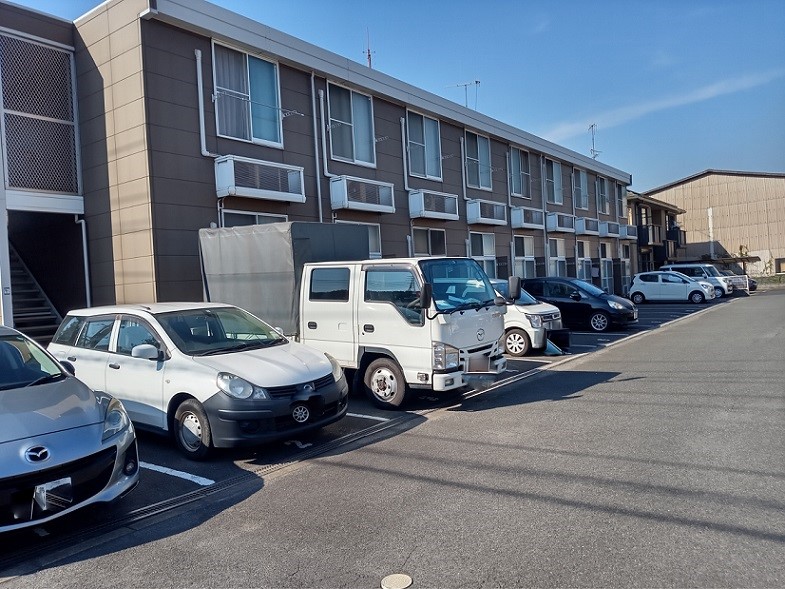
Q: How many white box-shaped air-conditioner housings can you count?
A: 9